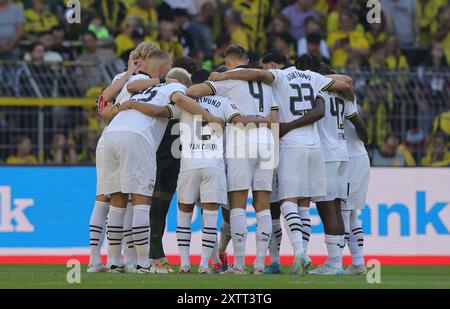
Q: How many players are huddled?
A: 11